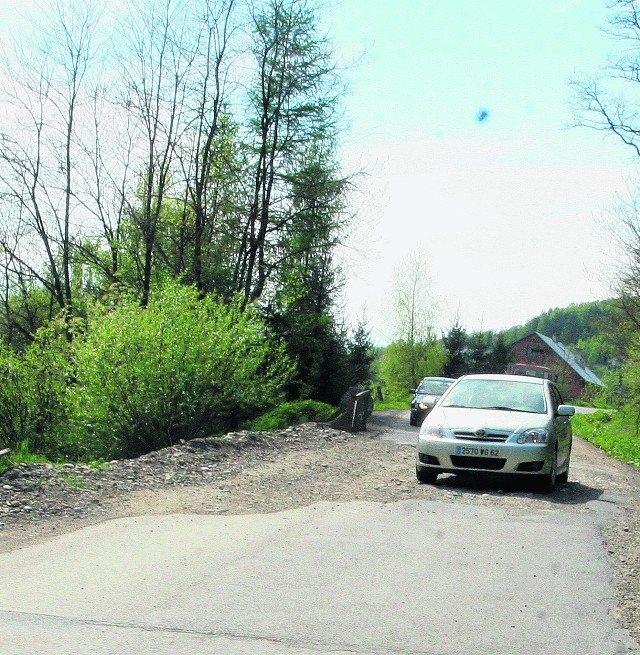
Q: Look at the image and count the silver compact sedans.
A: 1